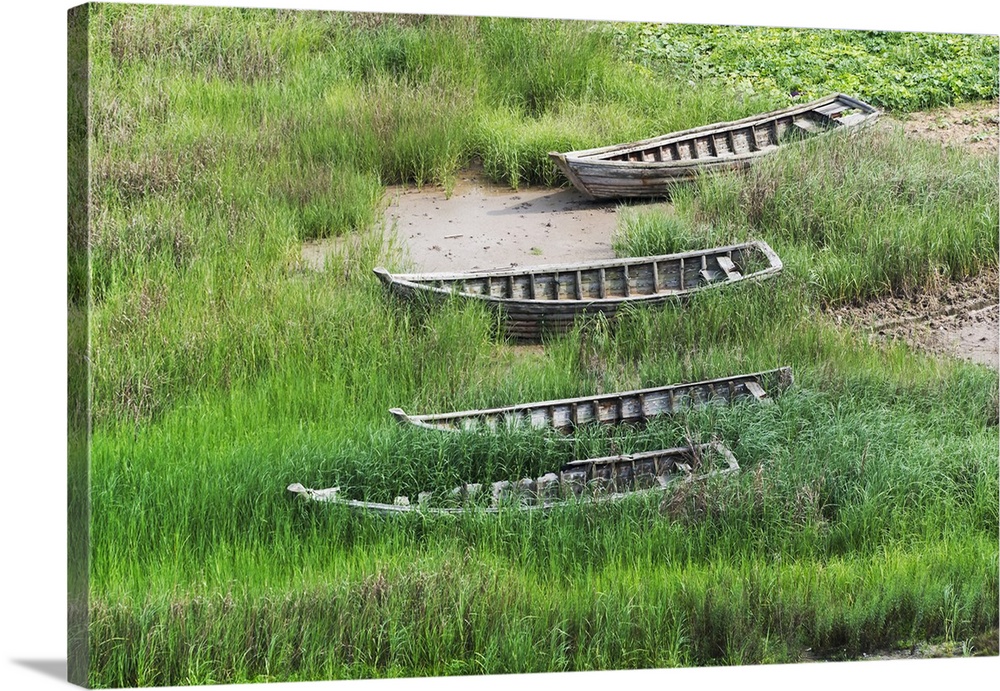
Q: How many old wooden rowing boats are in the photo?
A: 4